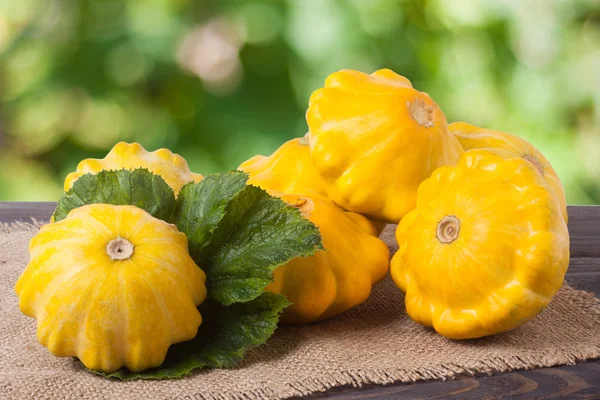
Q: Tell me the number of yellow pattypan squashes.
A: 7